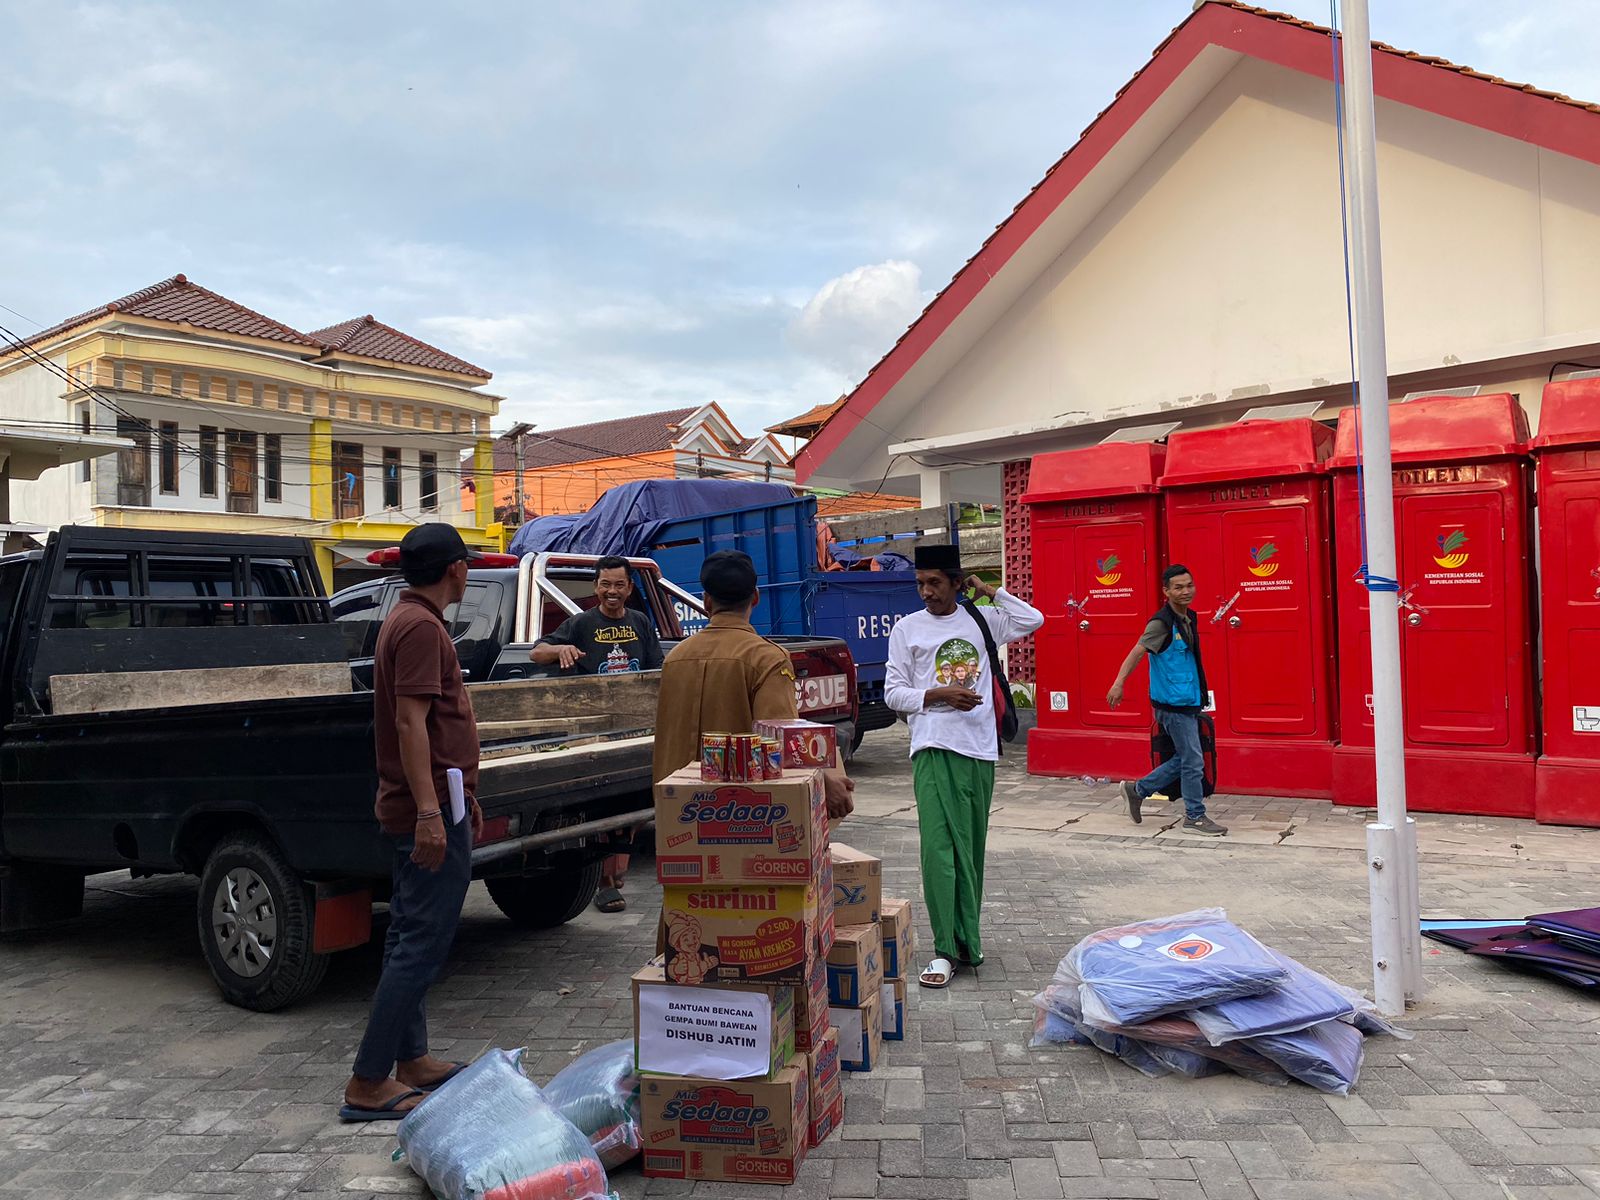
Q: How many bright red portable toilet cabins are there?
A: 4